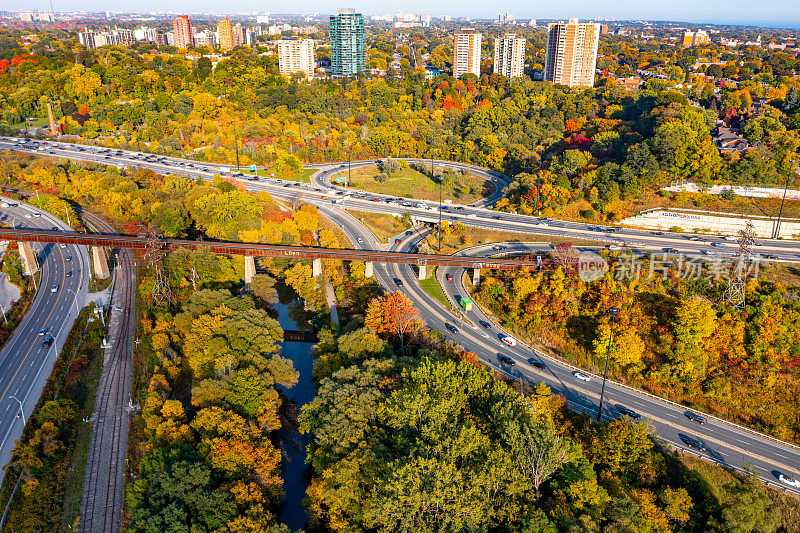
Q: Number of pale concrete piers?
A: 7